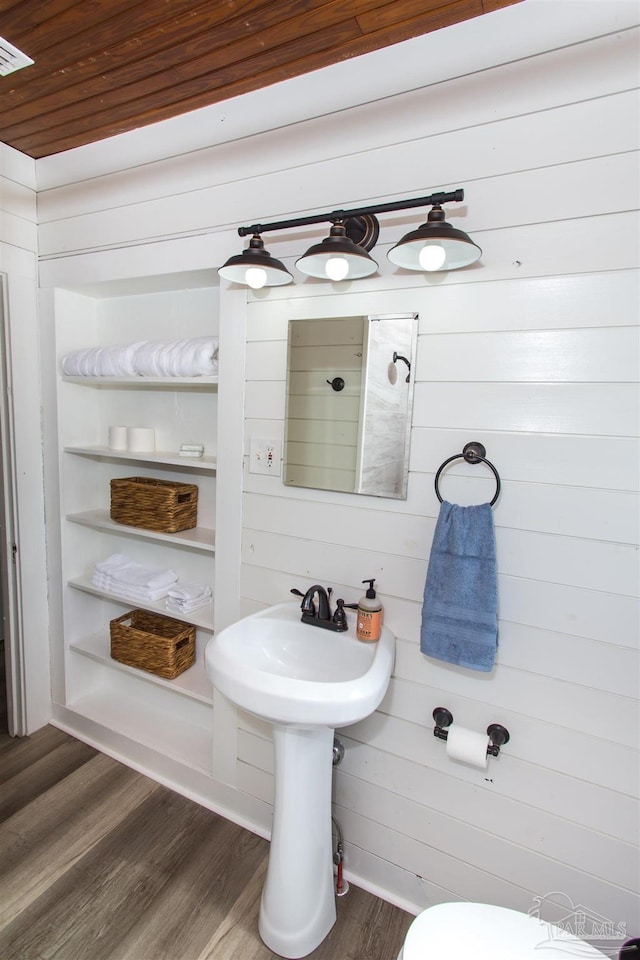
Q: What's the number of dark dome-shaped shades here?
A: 3